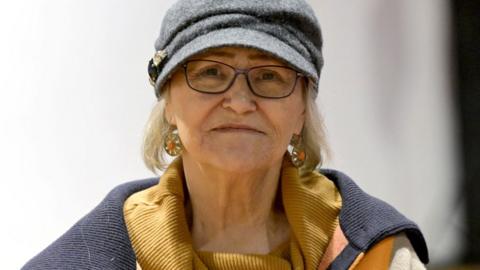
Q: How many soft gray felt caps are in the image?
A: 1